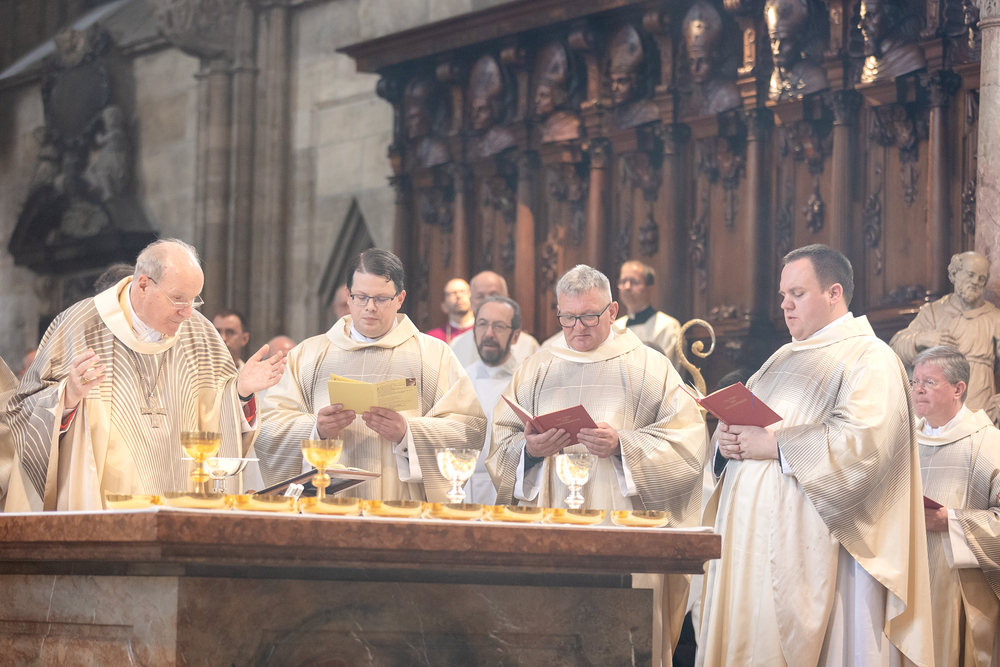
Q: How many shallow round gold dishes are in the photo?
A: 9